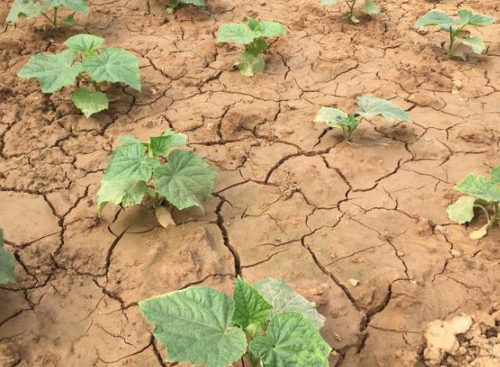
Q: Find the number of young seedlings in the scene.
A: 11